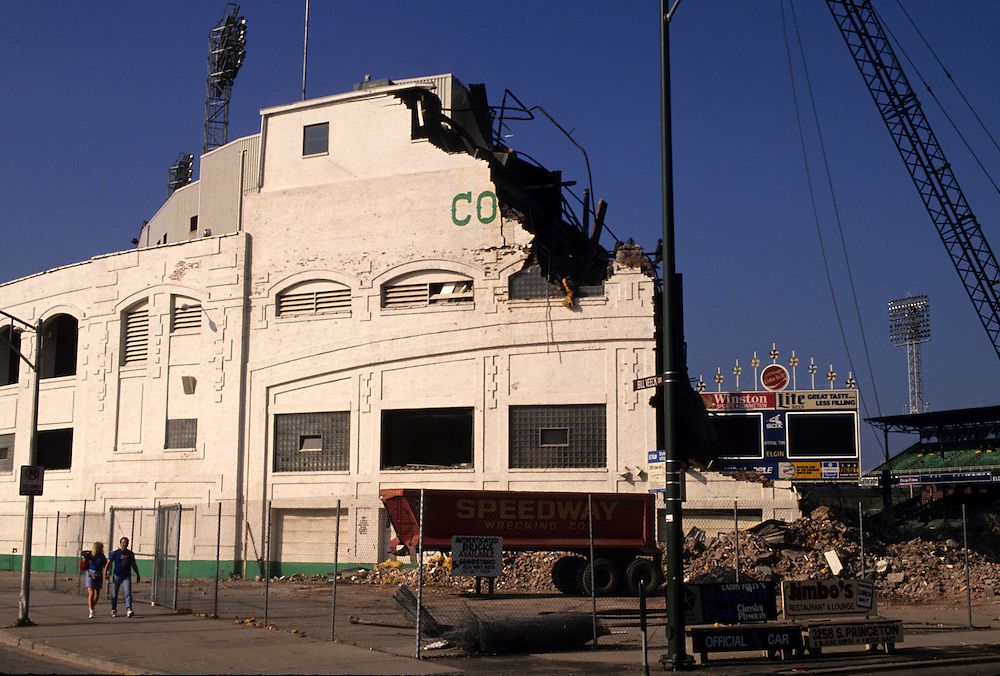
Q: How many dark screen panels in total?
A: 2